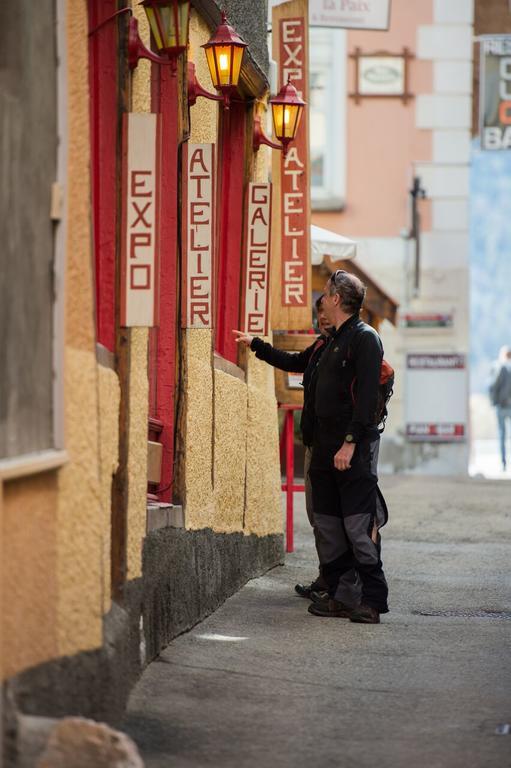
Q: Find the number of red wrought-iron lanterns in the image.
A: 3